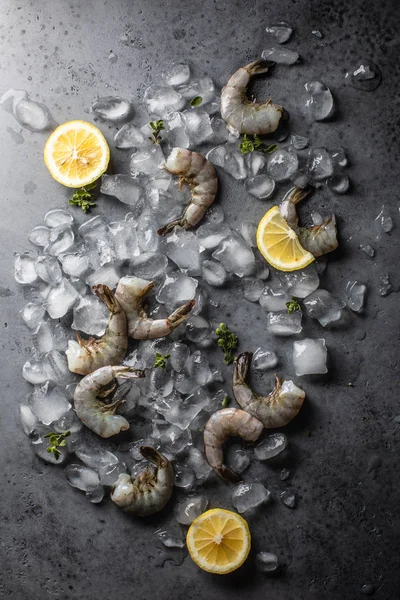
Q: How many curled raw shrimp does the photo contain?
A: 9